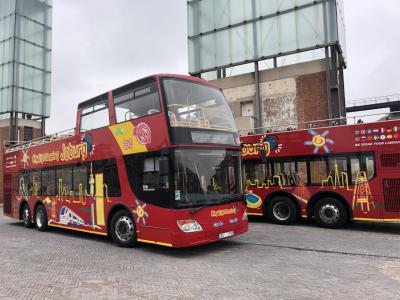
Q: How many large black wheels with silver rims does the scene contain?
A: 5